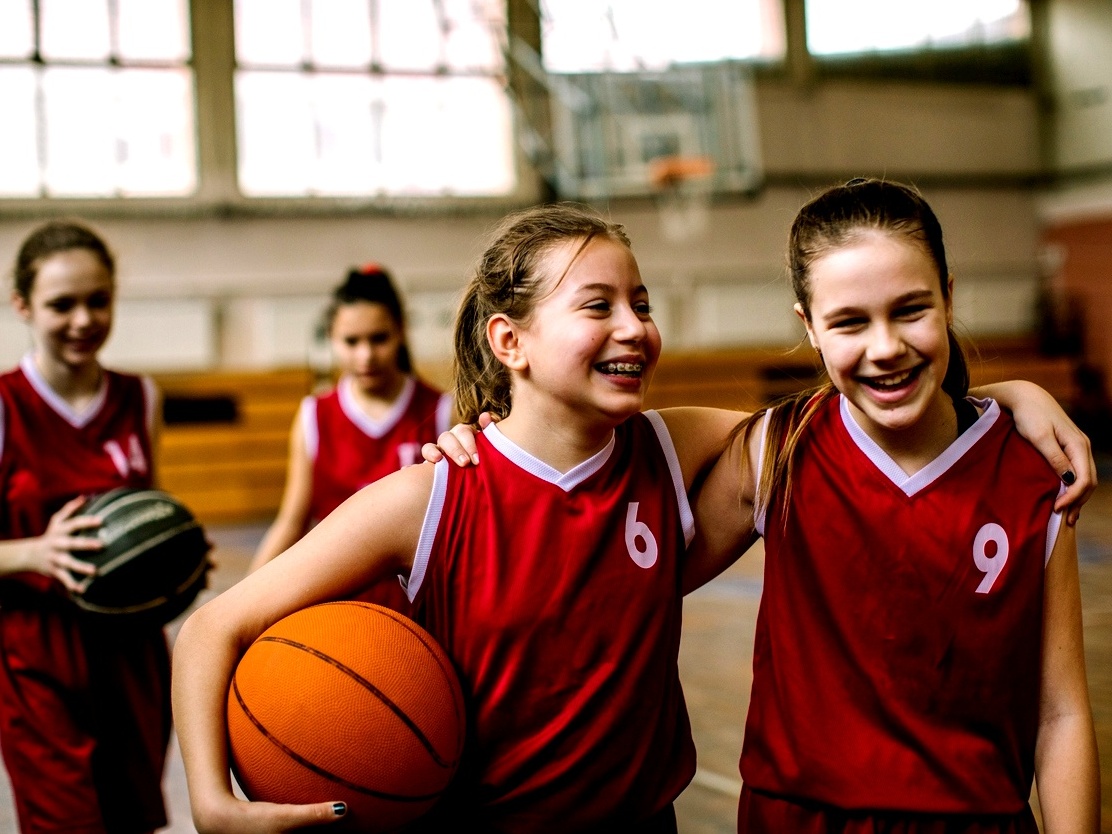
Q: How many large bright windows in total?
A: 4